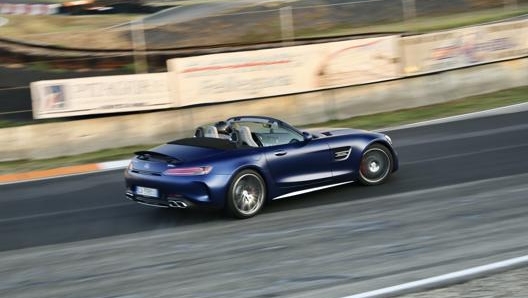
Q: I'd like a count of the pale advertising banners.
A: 3